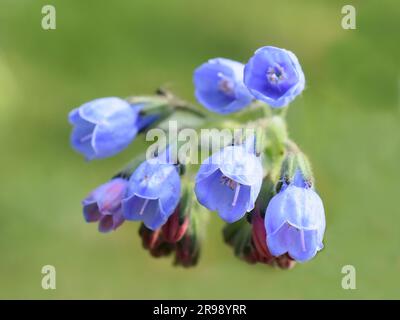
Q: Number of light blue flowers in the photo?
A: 6